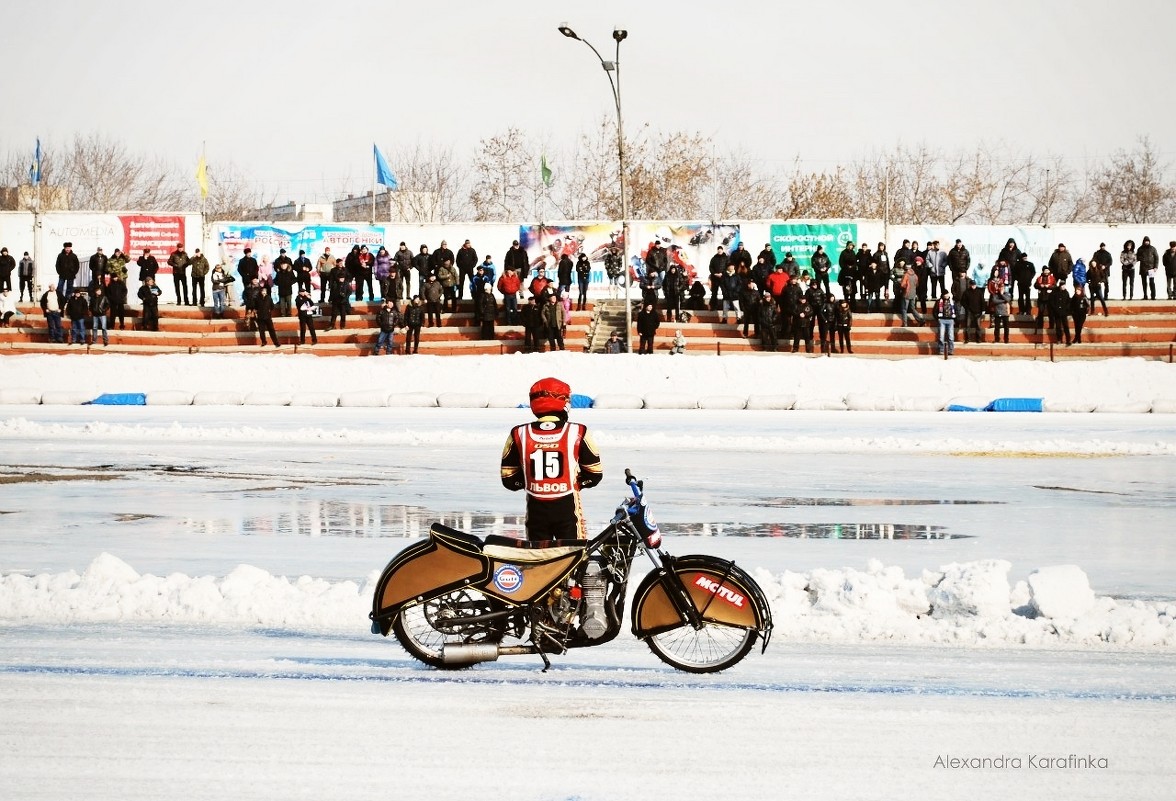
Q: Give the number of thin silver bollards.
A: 0